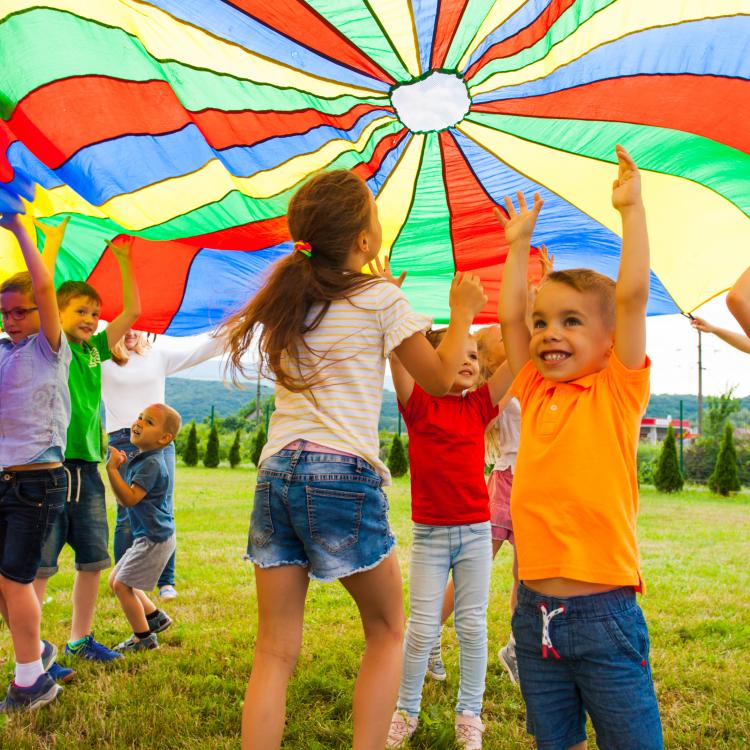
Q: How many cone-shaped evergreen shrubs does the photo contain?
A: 7